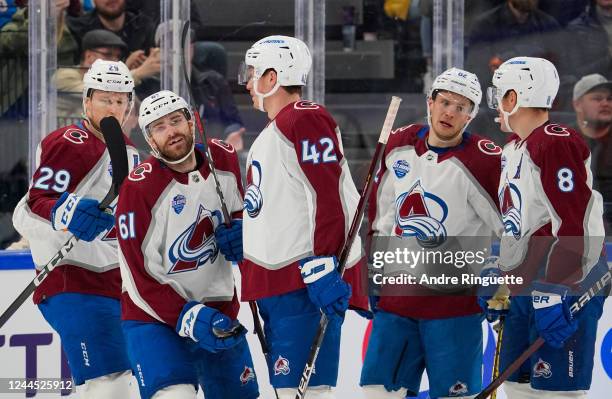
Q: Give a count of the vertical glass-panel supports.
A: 4